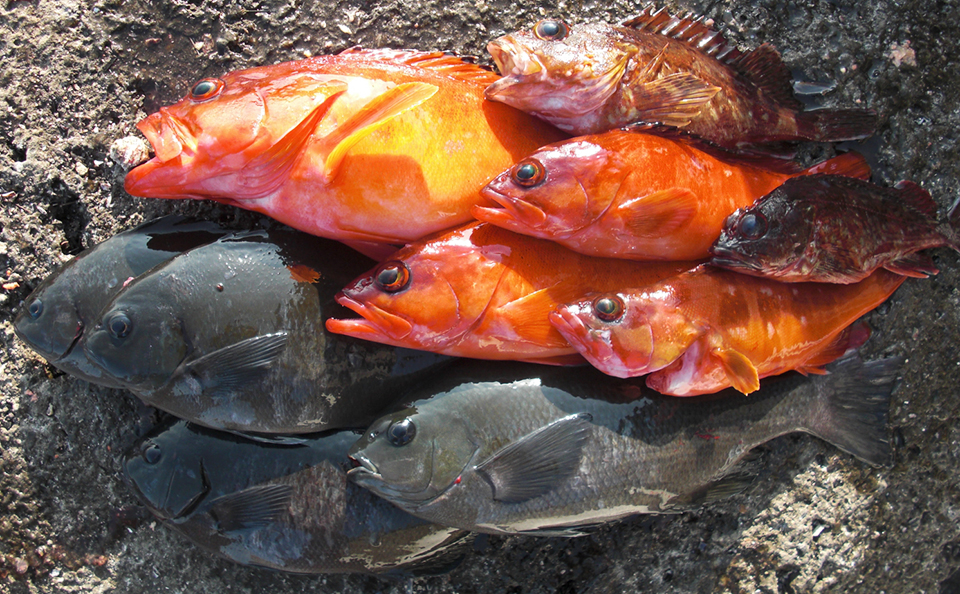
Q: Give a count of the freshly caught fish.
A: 10